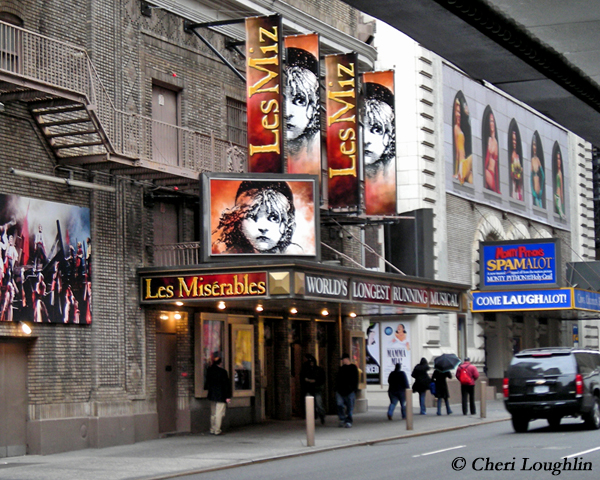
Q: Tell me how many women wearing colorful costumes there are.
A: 5